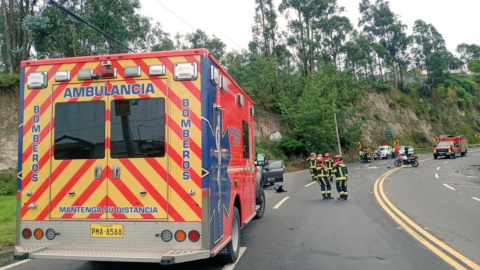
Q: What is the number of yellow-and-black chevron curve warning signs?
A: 4